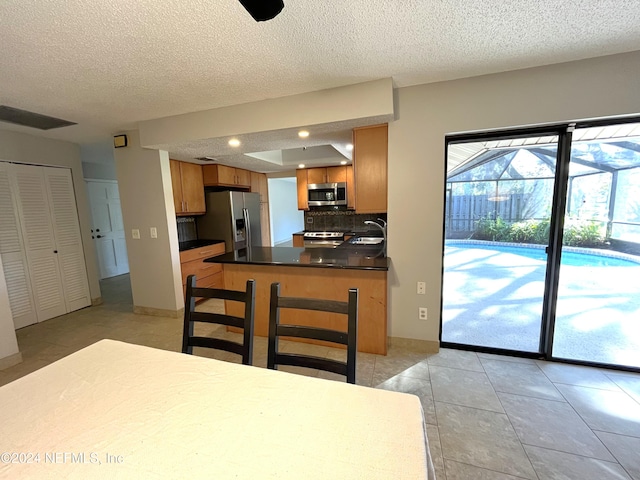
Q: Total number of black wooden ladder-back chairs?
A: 2